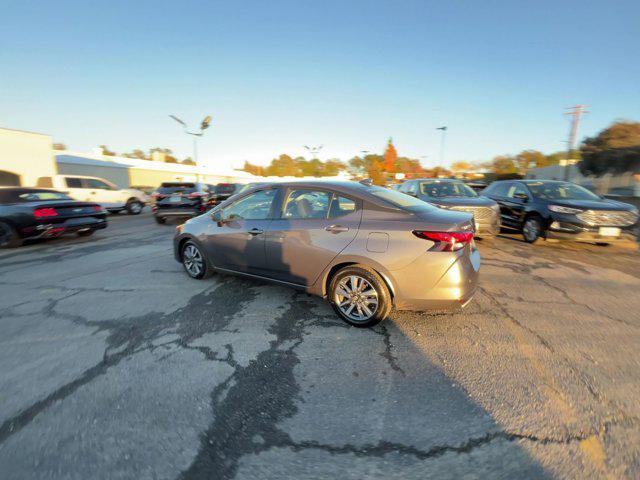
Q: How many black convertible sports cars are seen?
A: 1